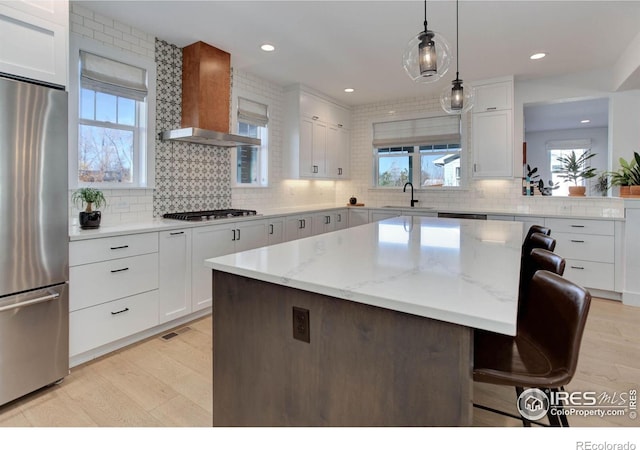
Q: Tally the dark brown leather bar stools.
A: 4